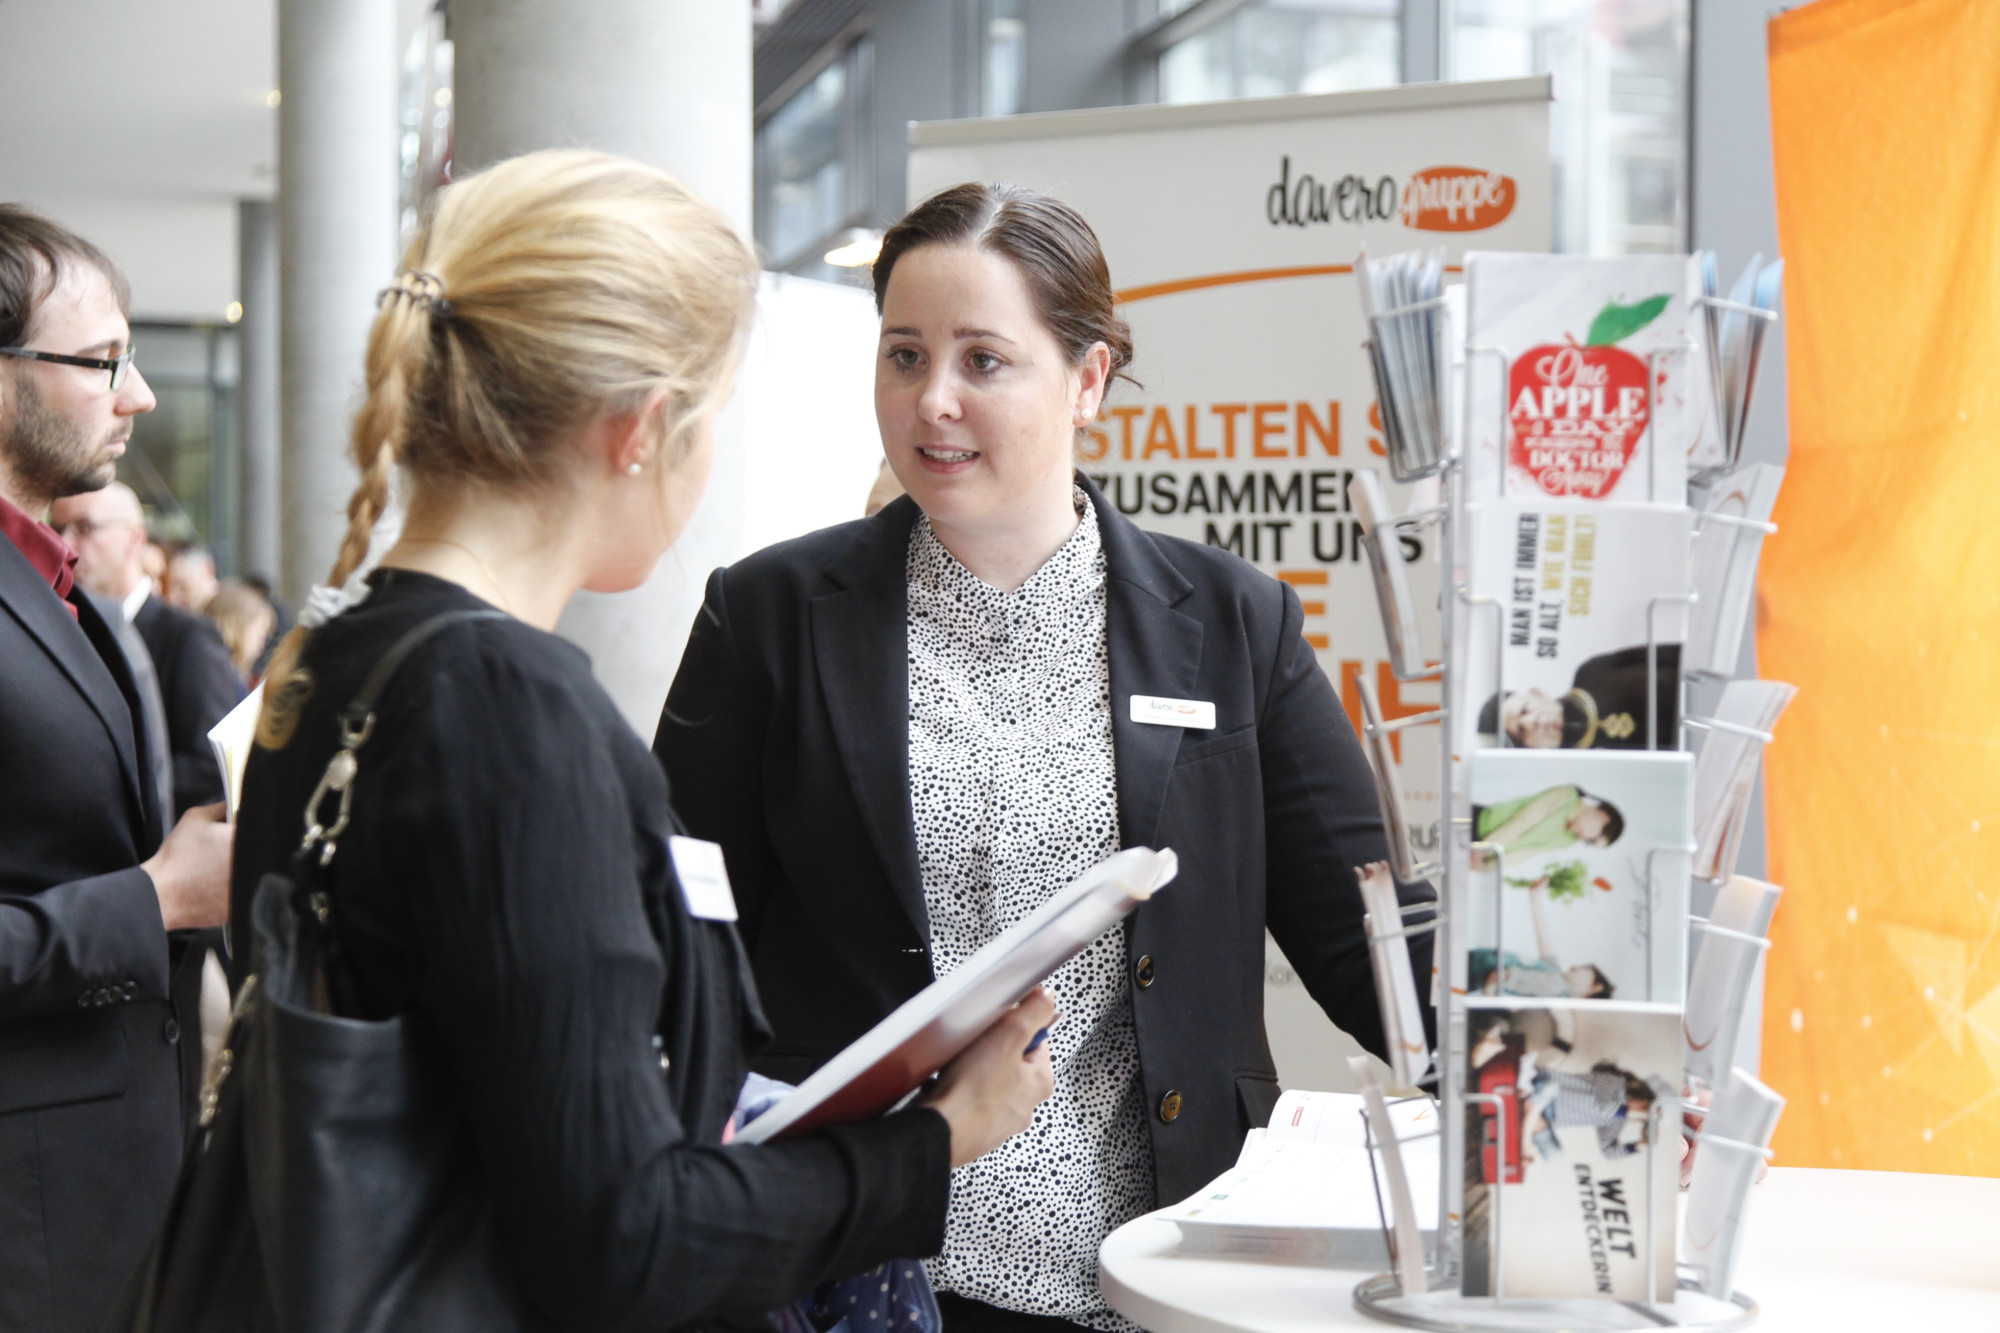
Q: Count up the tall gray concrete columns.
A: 3